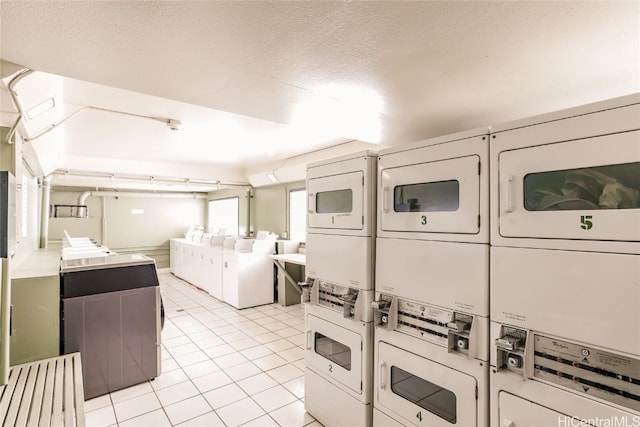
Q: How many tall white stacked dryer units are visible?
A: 3